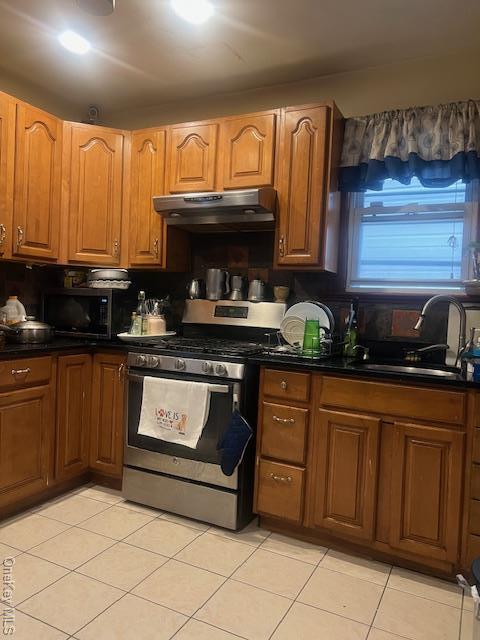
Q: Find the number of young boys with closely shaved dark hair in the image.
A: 0